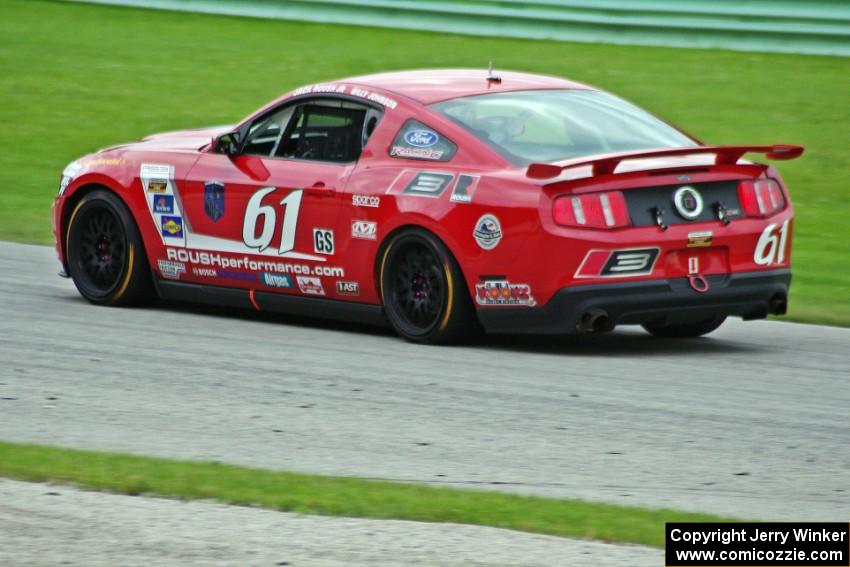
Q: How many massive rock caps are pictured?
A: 0